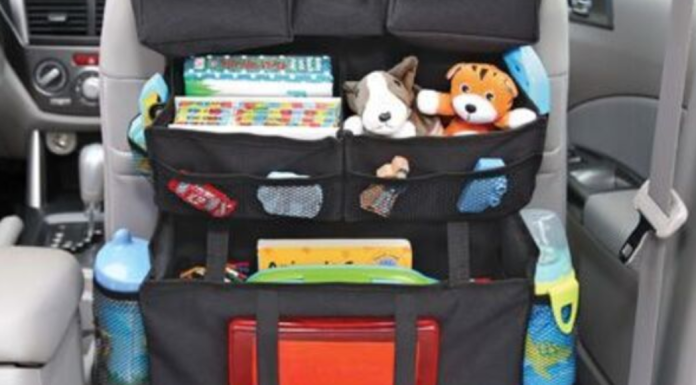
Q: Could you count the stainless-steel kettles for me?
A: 0